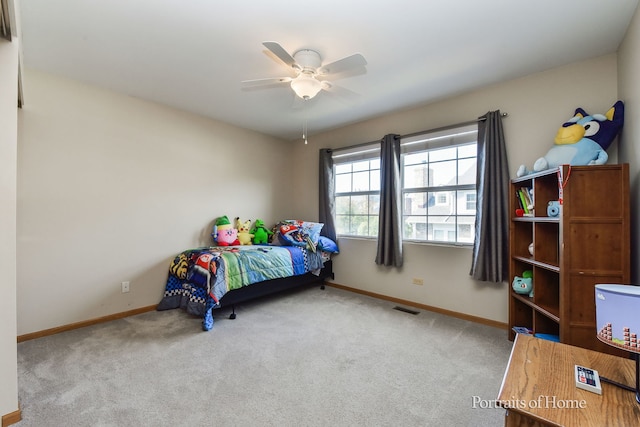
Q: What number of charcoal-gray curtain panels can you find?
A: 3